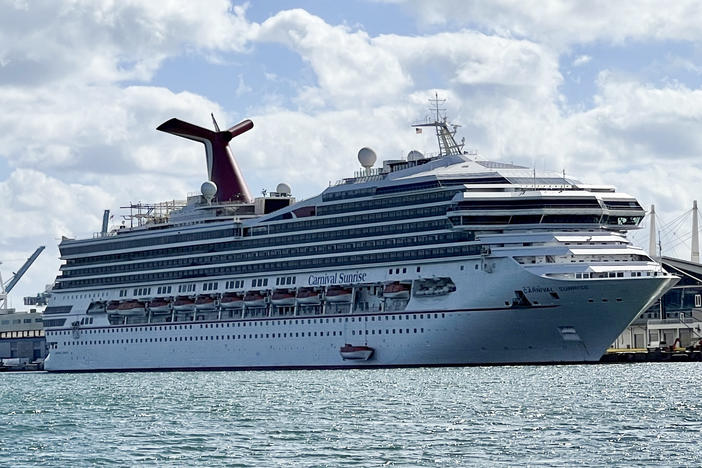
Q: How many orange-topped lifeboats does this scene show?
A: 12